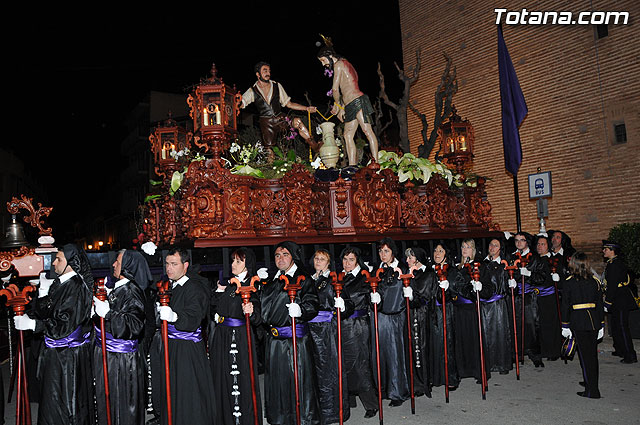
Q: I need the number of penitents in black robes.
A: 15